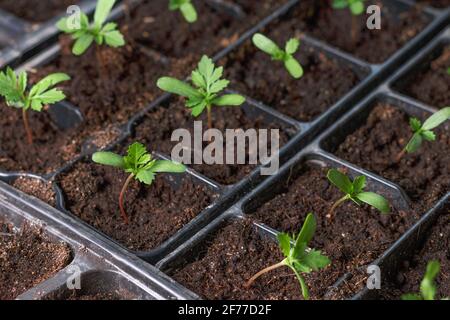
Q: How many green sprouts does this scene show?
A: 11